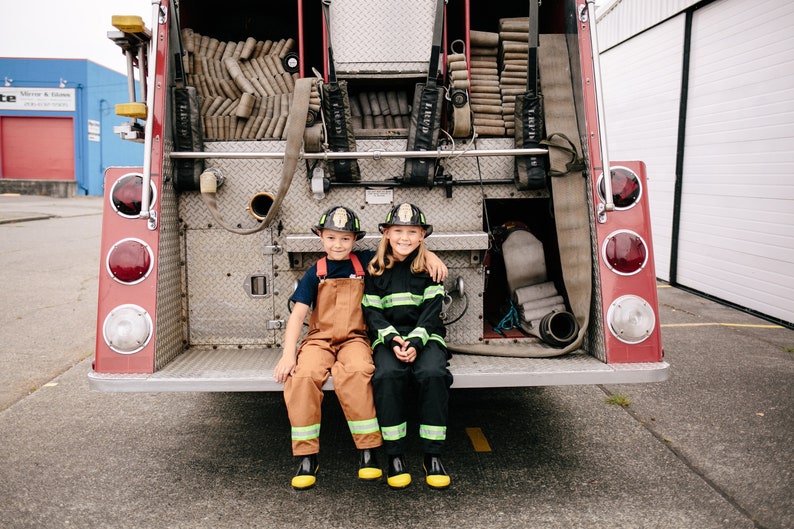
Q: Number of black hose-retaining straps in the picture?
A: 4